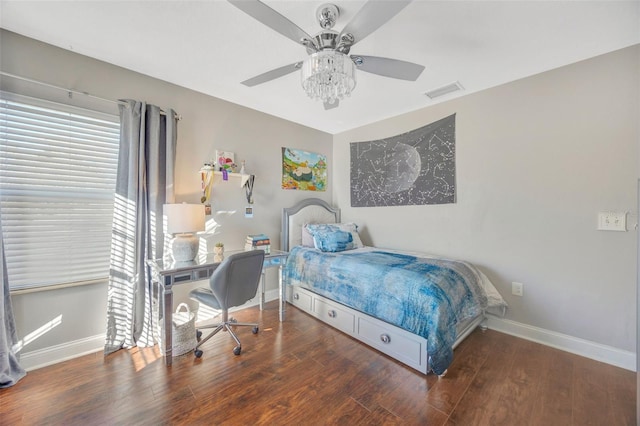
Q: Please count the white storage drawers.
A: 3